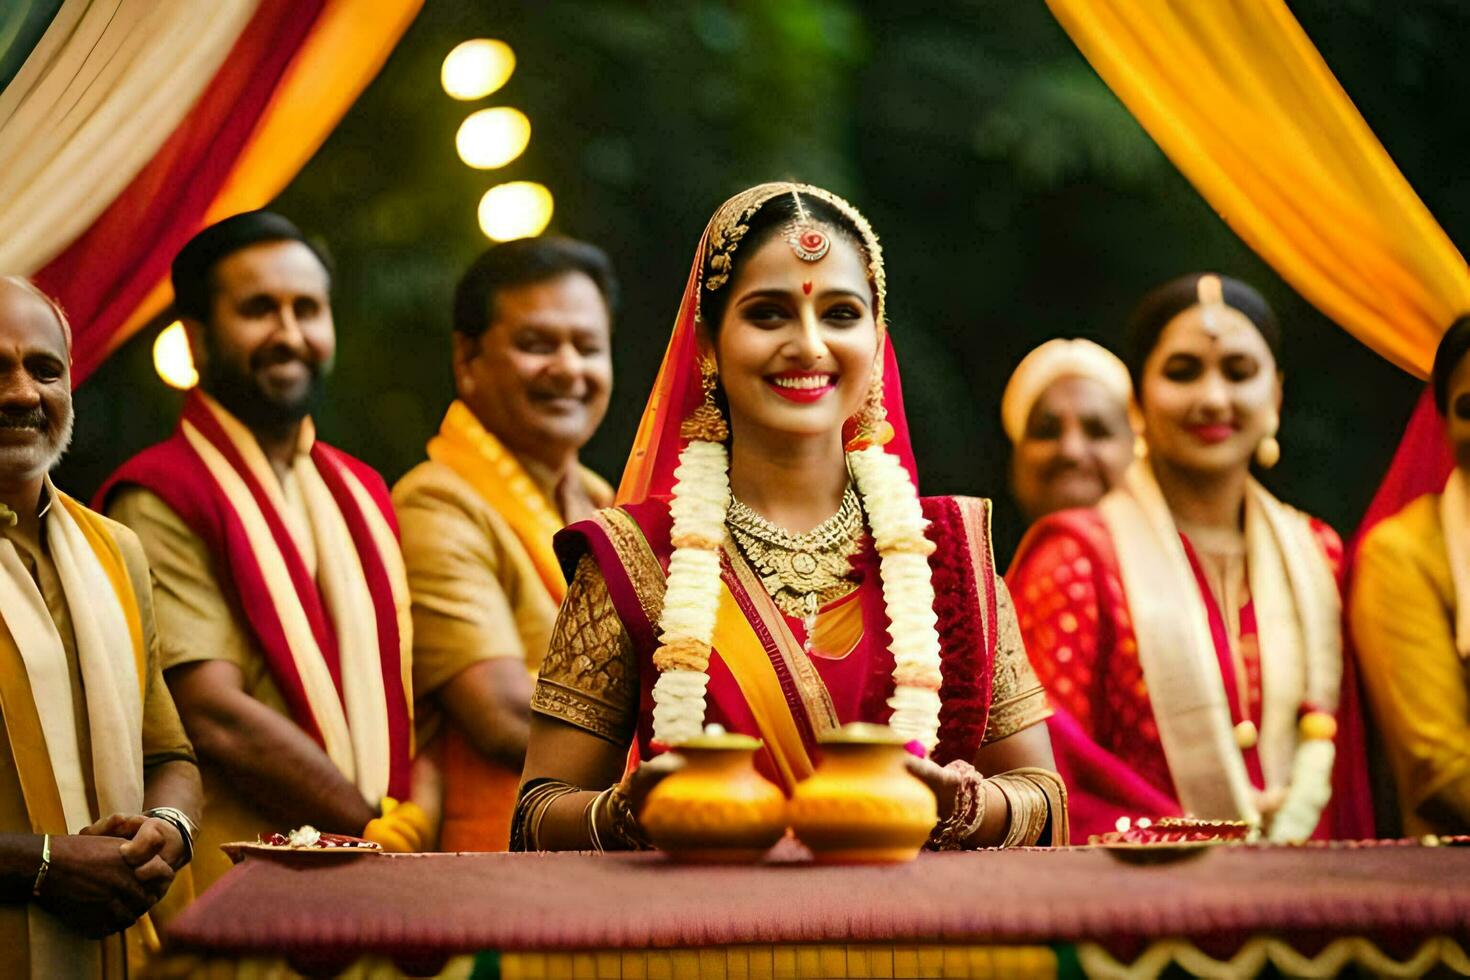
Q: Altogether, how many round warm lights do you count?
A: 4